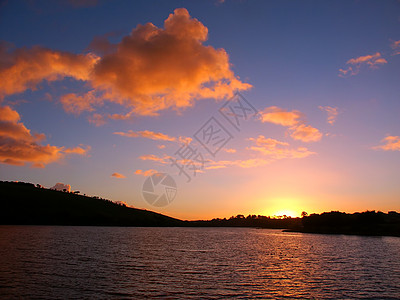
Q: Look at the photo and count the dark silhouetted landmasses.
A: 2